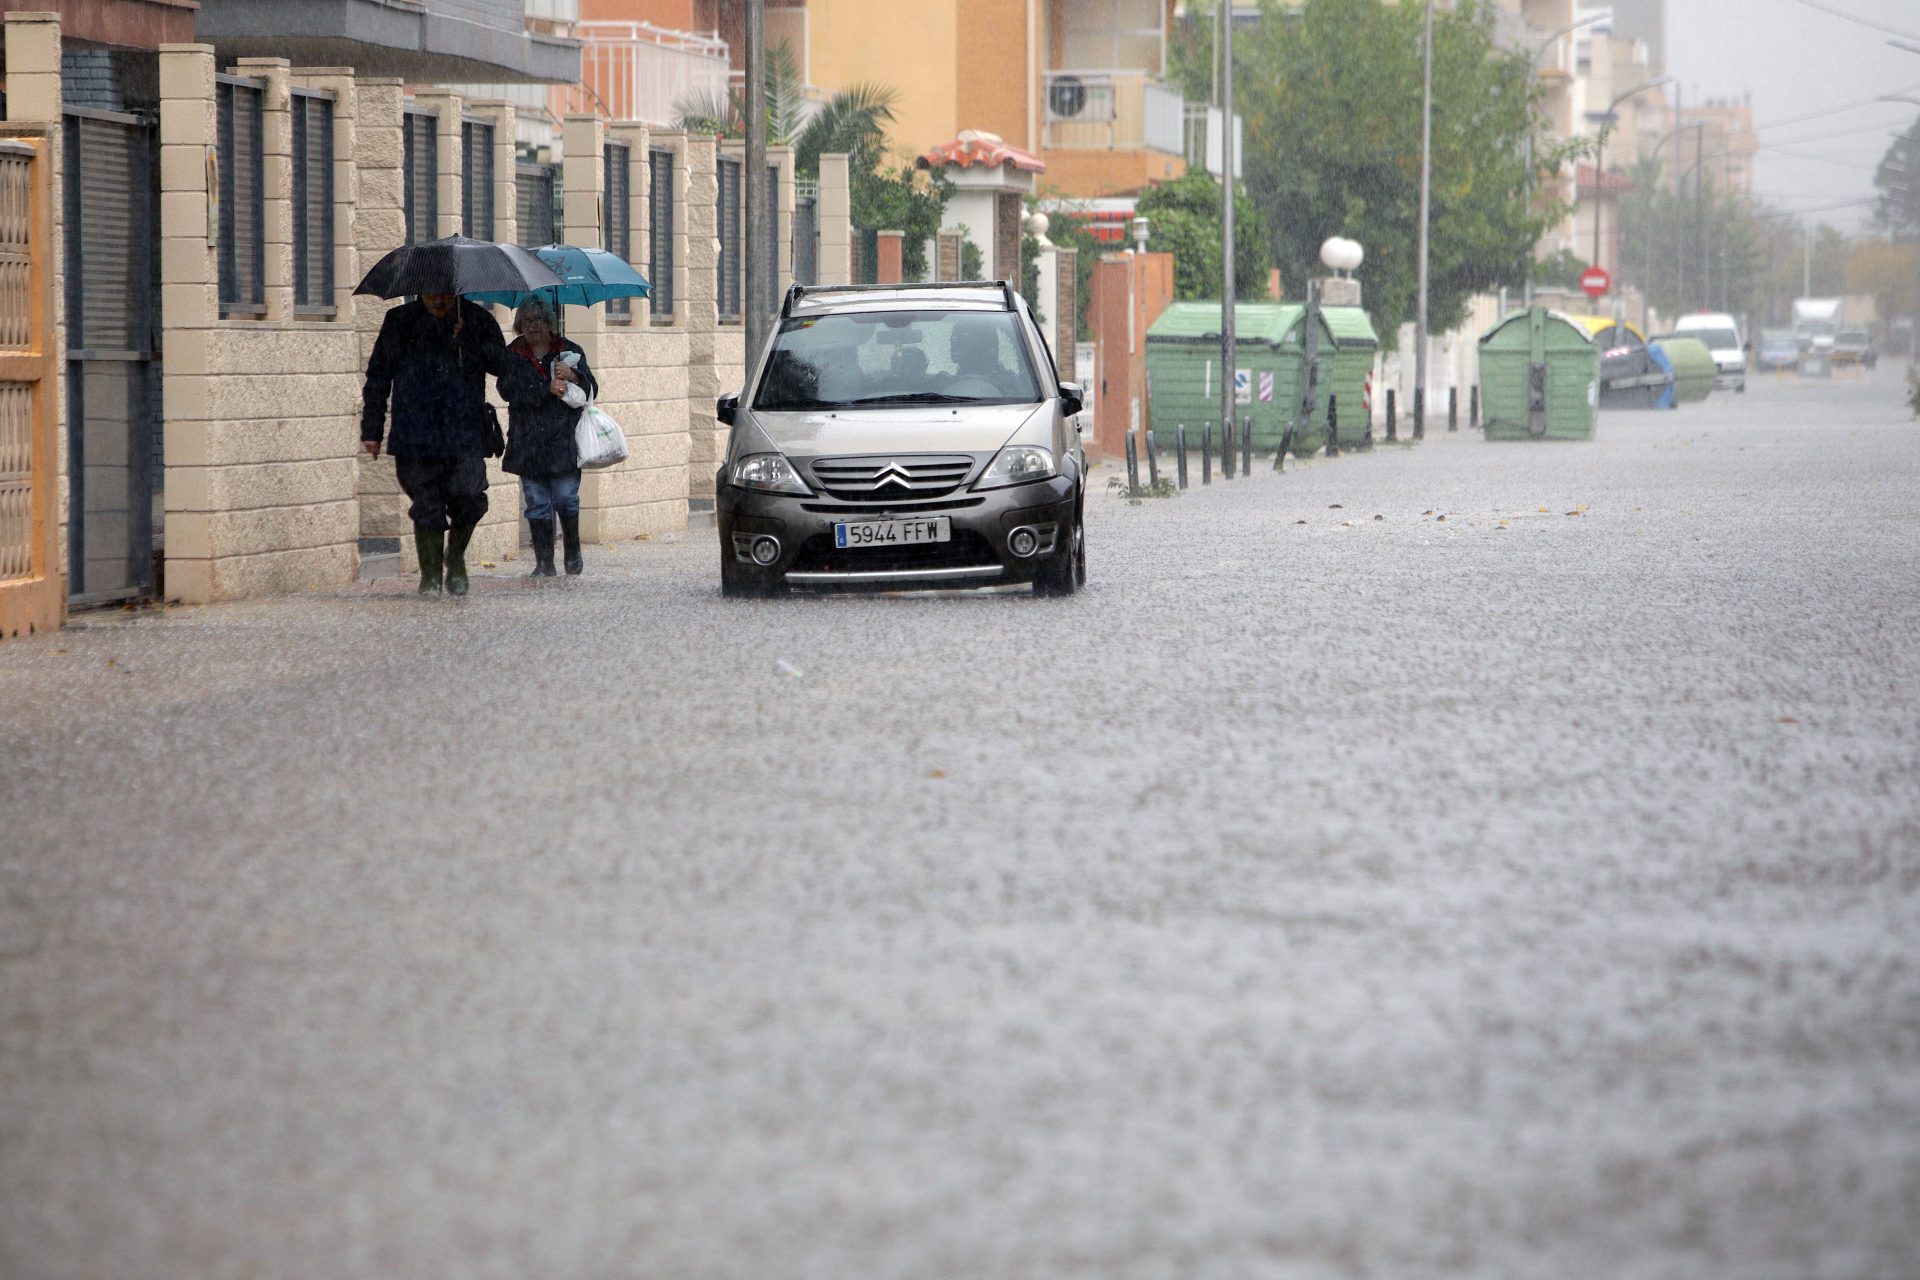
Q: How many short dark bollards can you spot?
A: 12